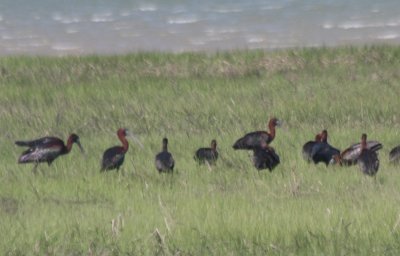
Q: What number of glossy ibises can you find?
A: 11